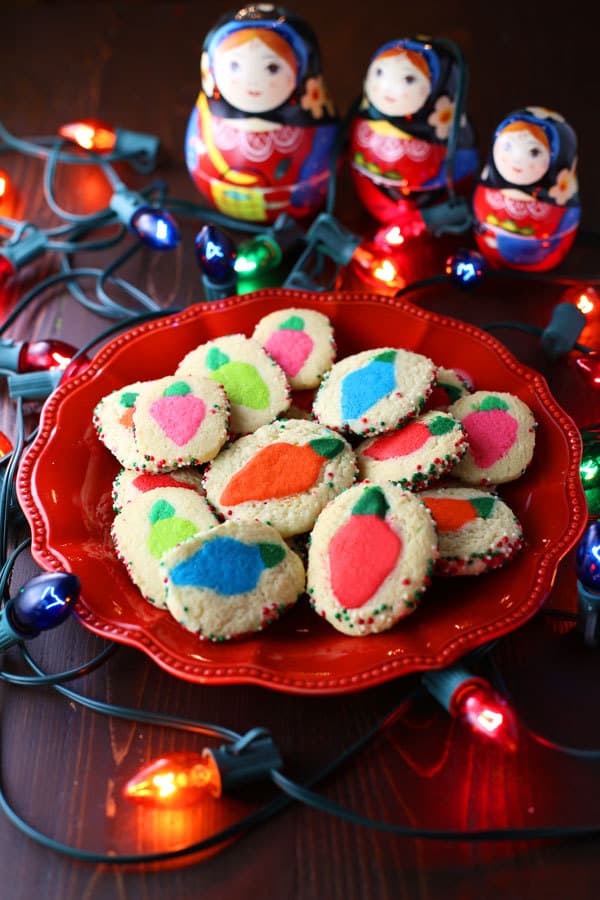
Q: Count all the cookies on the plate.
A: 14